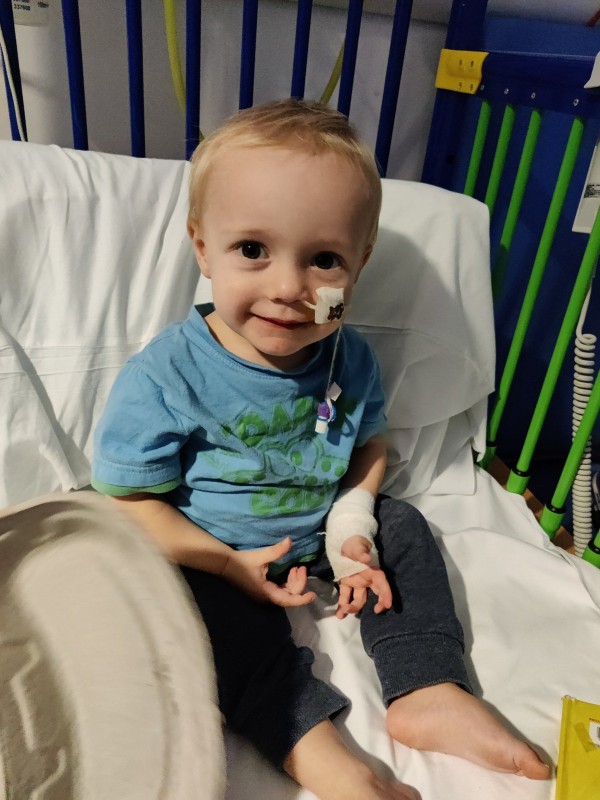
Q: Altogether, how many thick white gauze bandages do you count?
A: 1